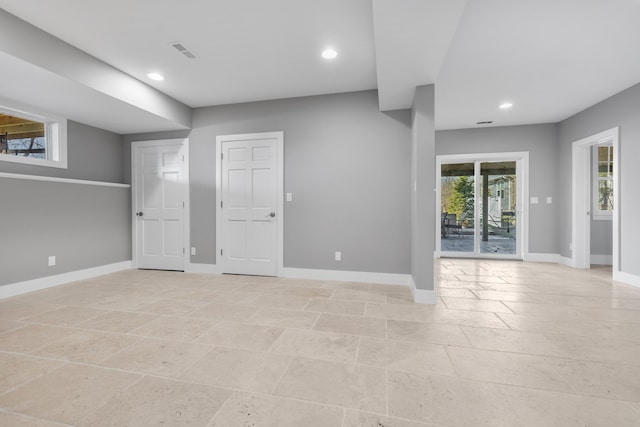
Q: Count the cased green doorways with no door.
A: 0